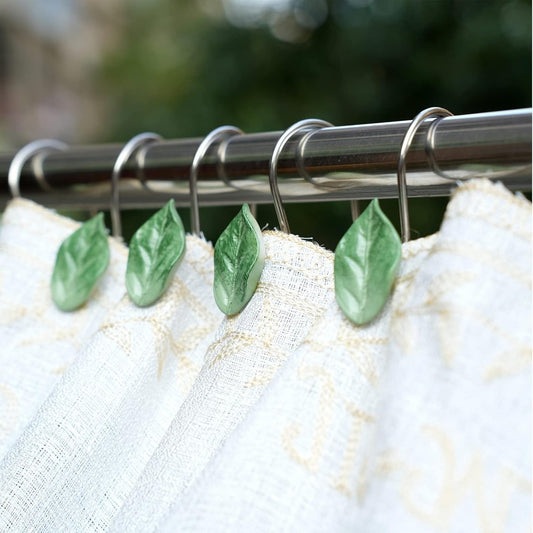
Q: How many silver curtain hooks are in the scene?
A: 5